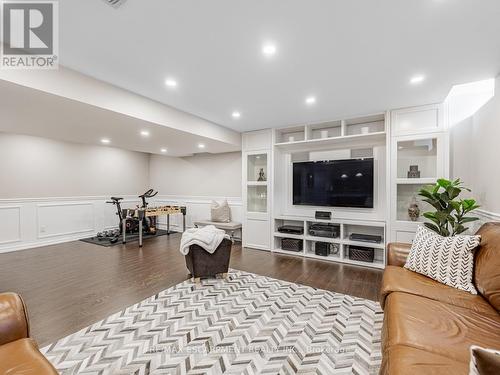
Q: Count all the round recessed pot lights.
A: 9